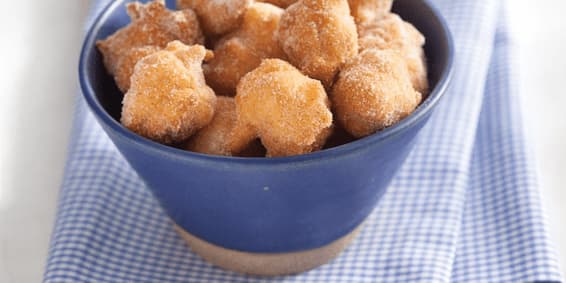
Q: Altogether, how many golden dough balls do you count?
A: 11